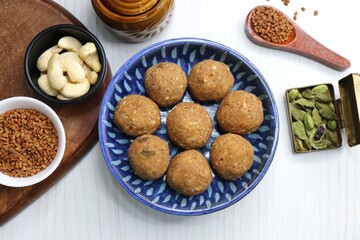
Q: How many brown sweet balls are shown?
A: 8